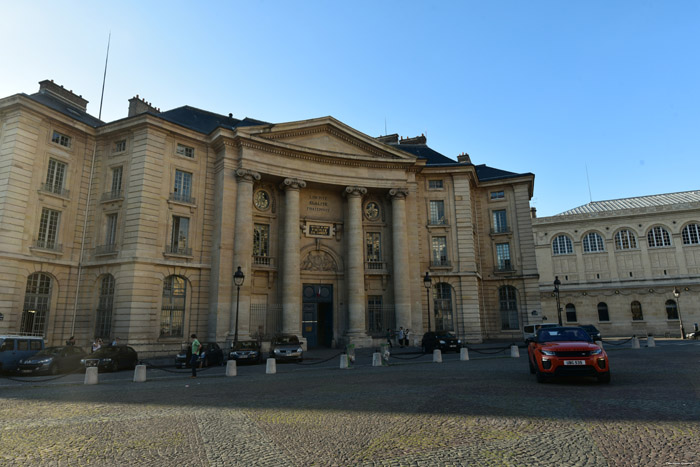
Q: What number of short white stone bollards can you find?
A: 12